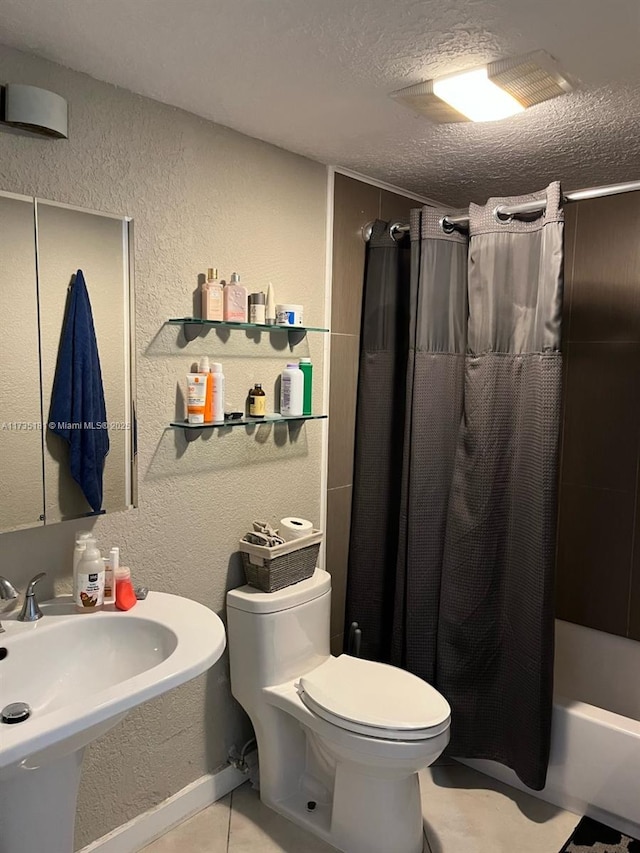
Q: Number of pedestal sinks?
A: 1